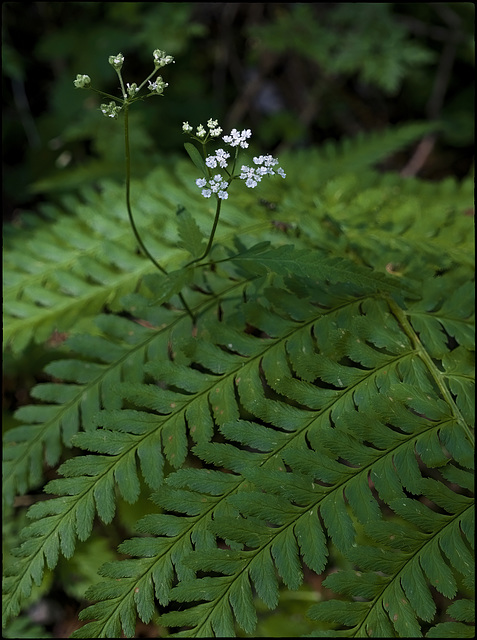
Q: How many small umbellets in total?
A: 15